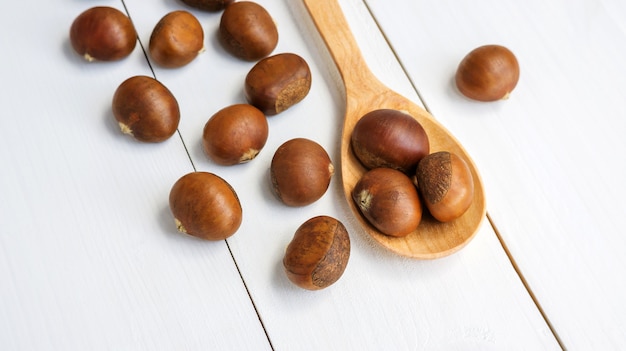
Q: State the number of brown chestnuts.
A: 14